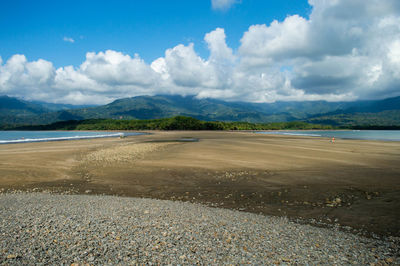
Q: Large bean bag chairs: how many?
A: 0